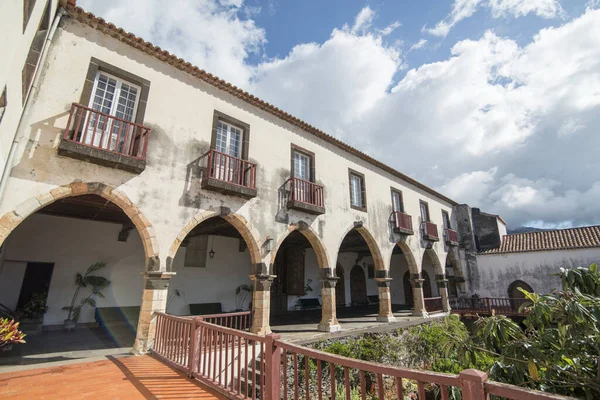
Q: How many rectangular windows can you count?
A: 7